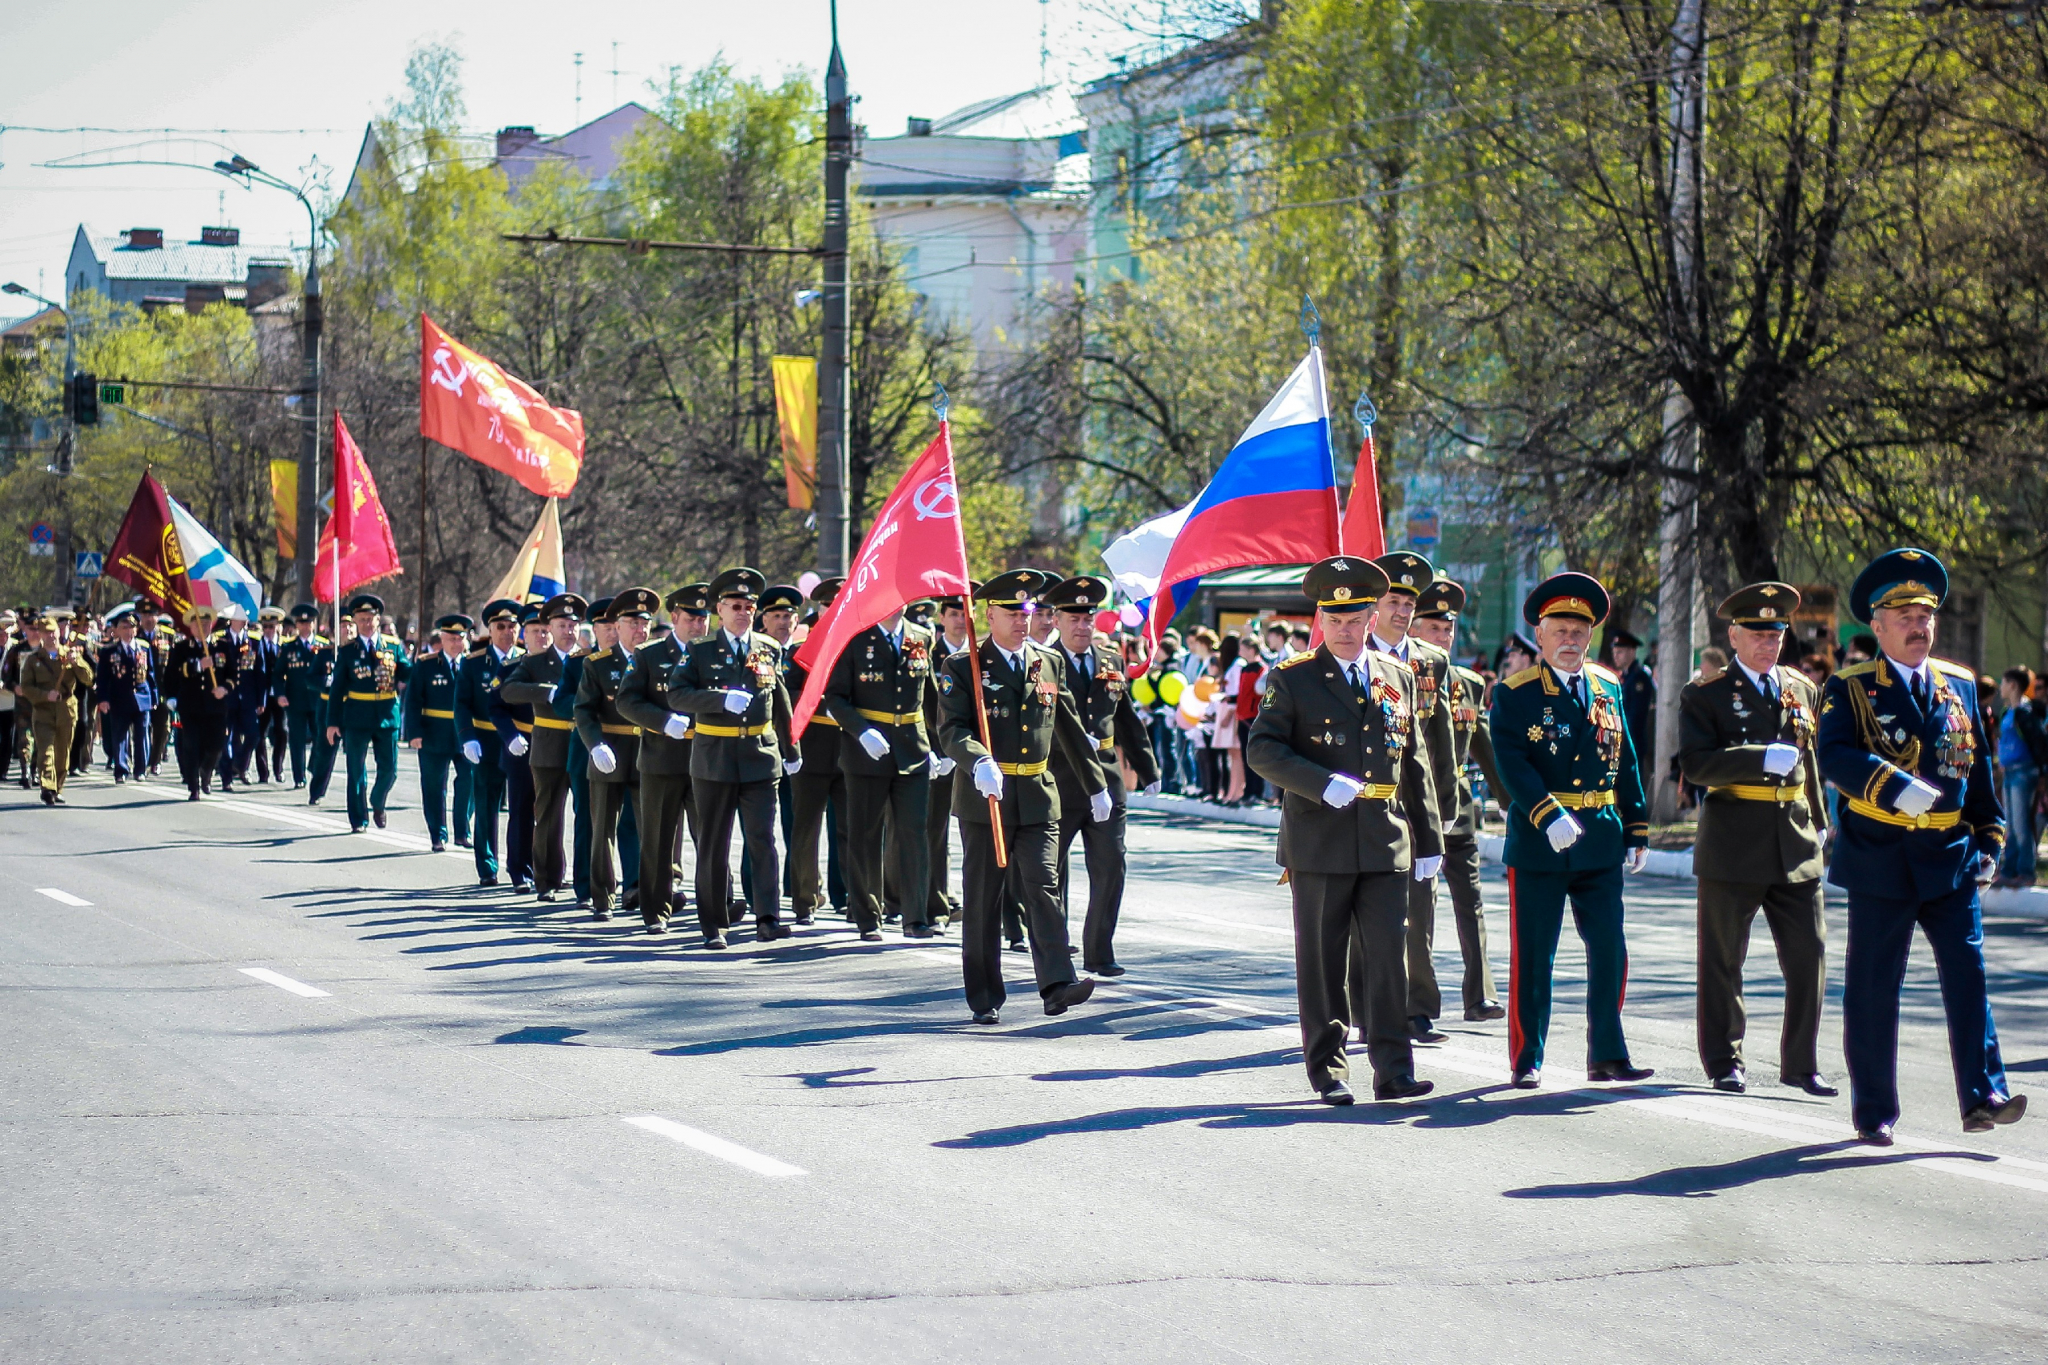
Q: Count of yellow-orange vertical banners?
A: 2